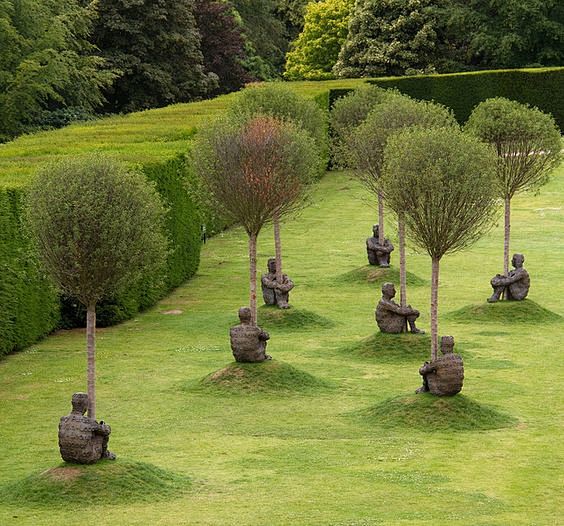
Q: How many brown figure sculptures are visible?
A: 7